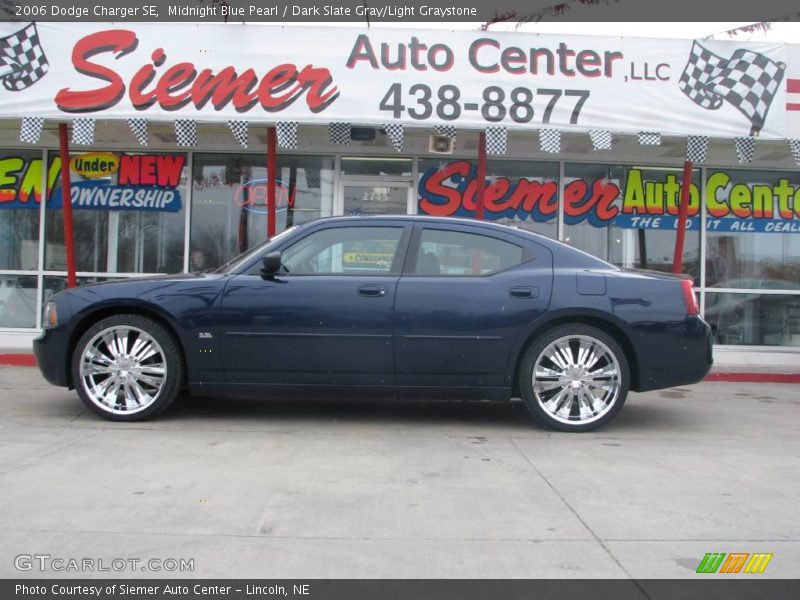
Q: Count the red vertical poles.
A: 4